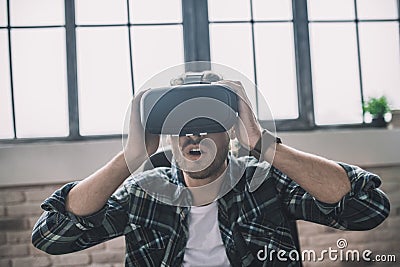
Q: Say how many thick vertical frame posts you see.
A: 3